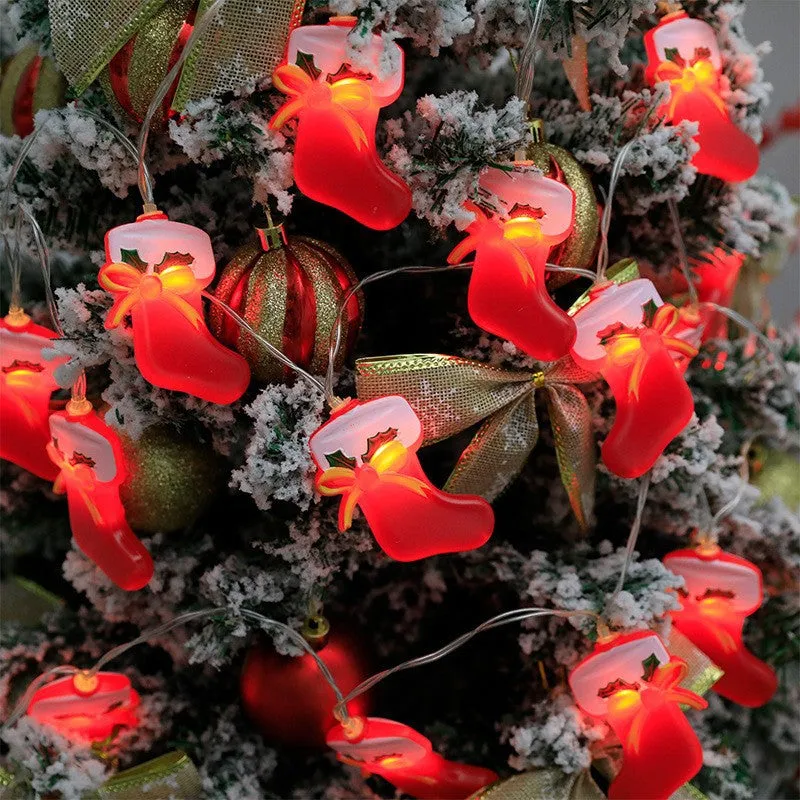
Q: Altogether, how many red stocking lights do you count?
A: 13